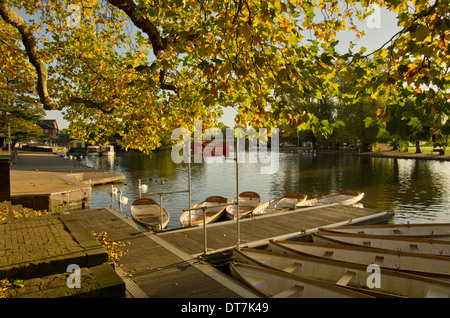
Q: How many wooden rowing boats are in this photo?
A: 10